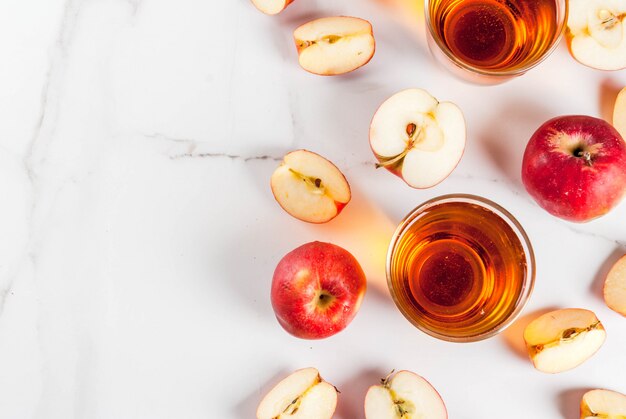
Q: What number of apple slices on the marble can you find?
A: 11